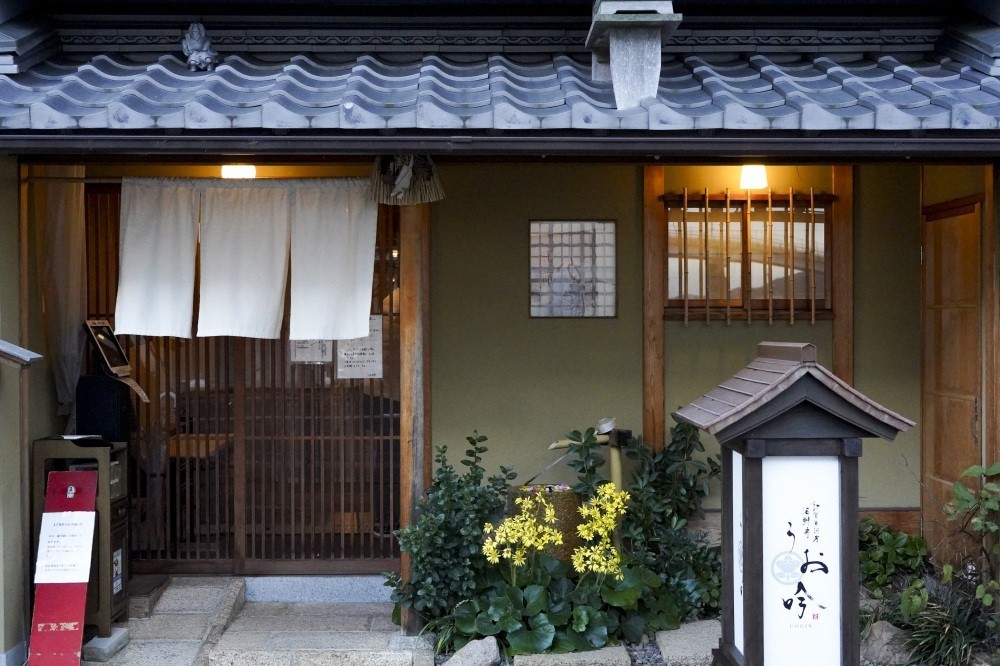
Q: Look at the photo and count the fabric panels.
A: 3